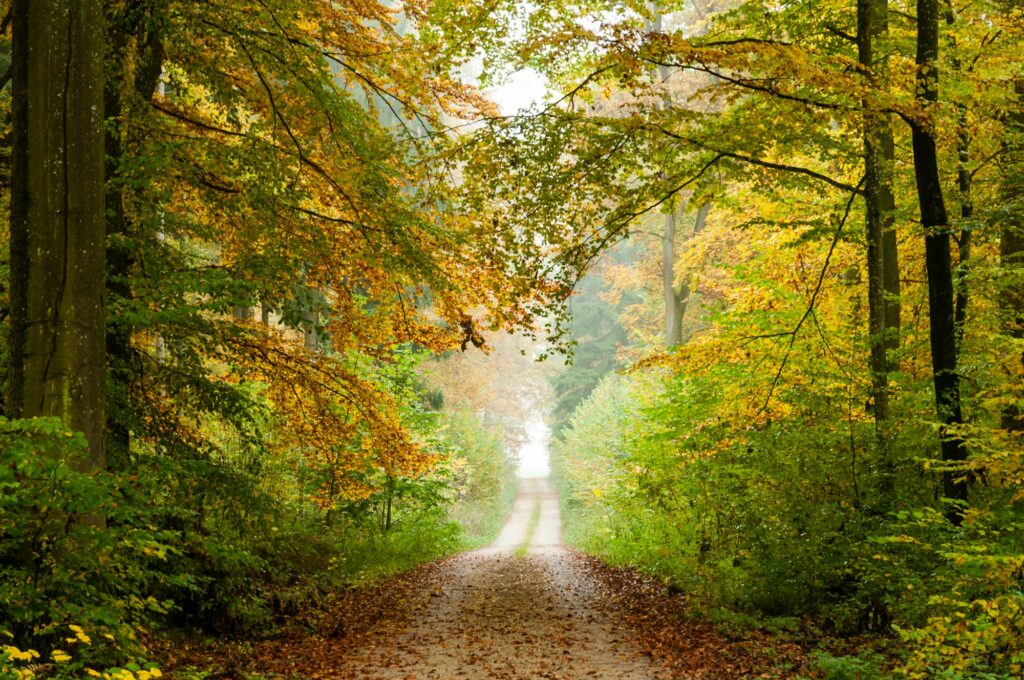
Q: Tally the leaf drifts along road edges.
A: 2